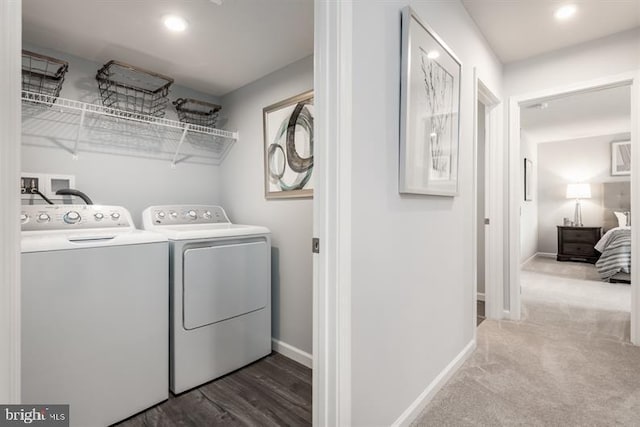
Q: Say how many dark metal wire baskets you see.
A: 3